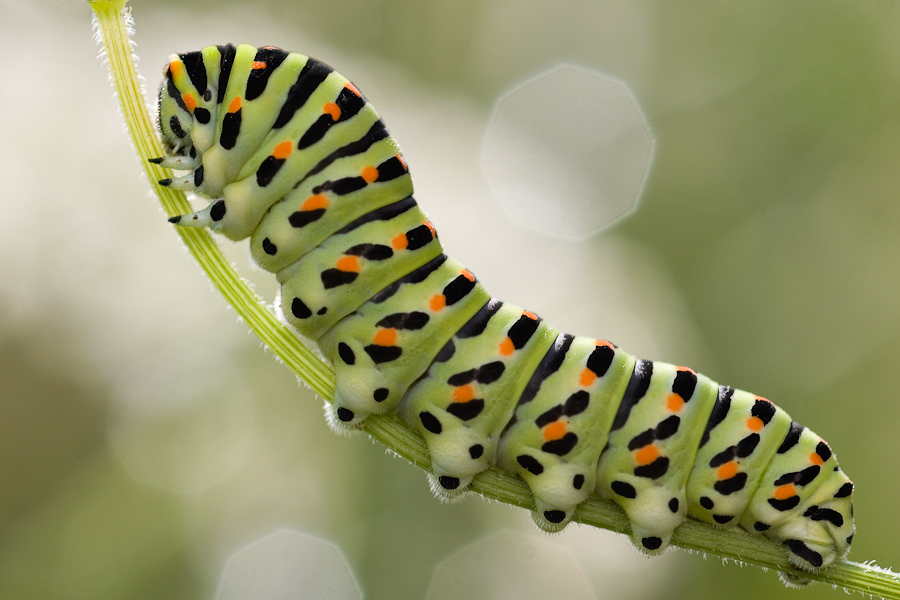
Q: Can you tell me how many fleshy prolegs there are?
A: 5